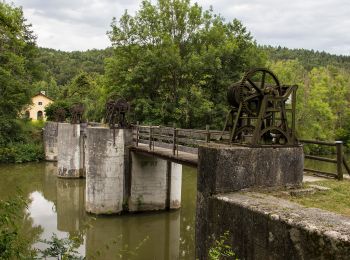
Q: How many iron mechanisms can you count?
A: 4